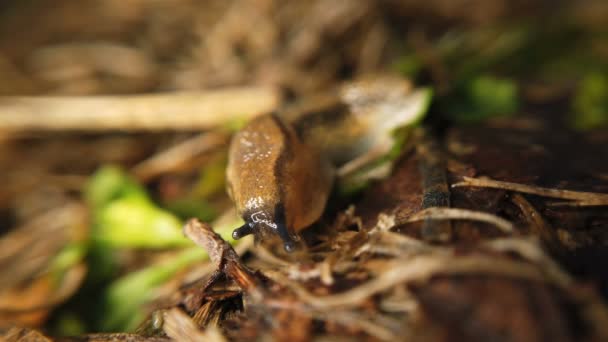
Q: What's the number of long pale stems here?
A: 1